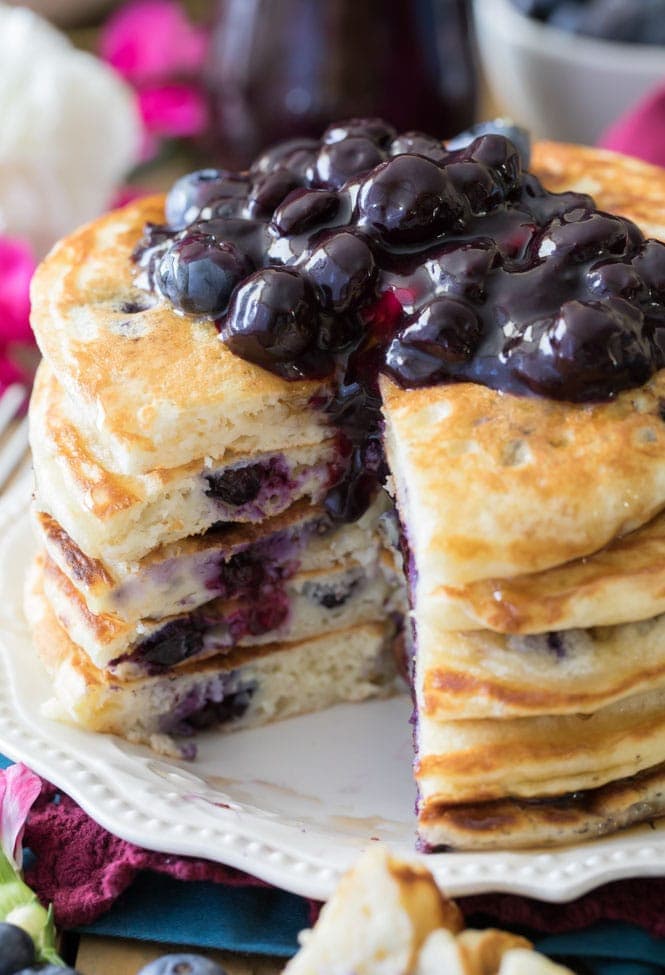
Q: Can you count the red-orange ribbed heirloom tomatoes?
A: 0